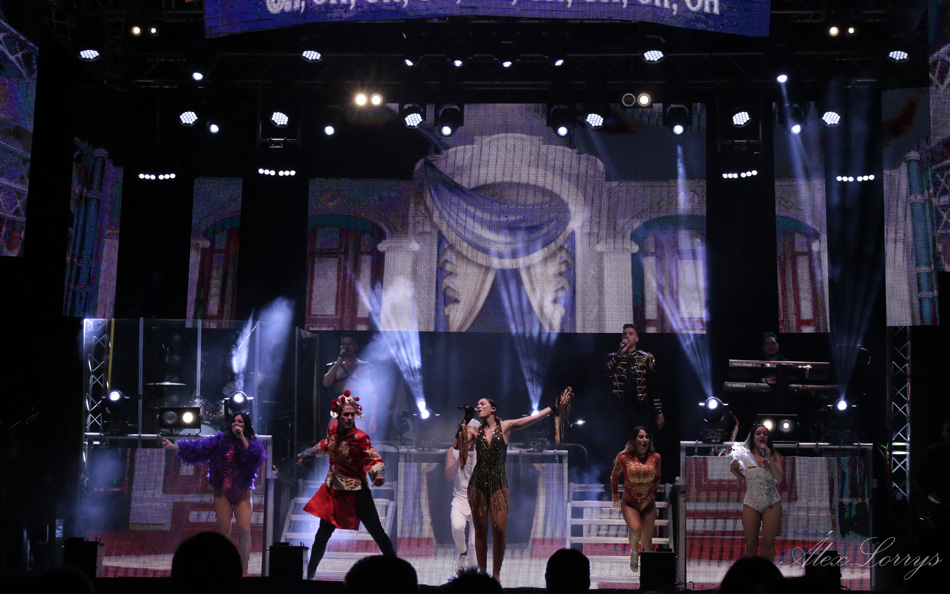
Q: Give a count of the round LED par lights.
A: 10